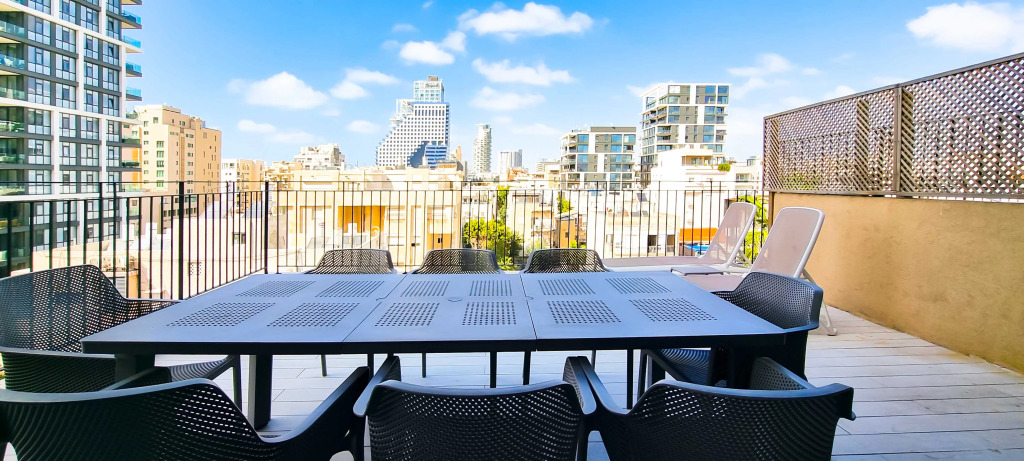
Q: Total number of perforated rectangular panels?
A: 12